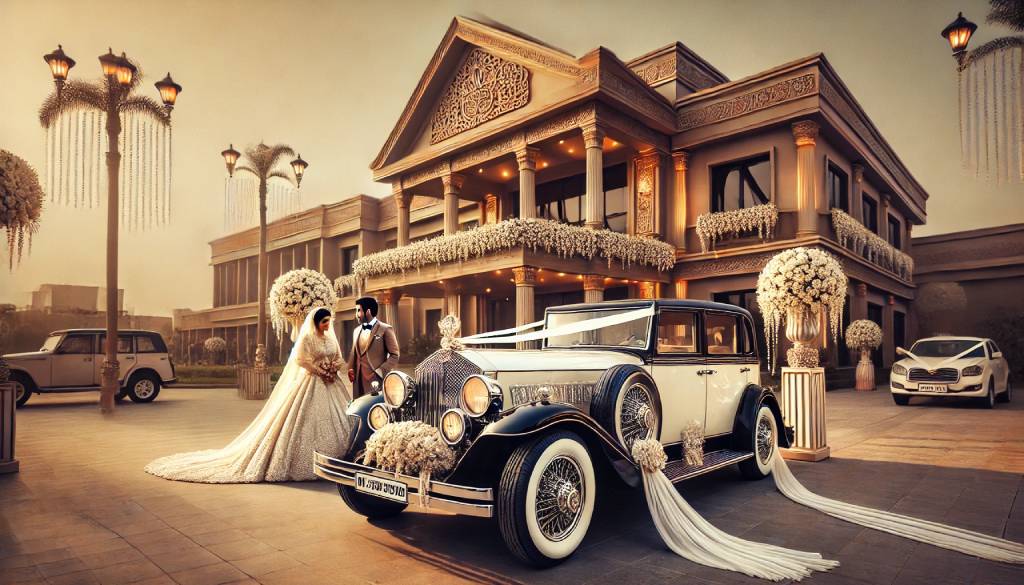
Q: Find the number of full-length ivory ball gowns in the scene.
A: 1